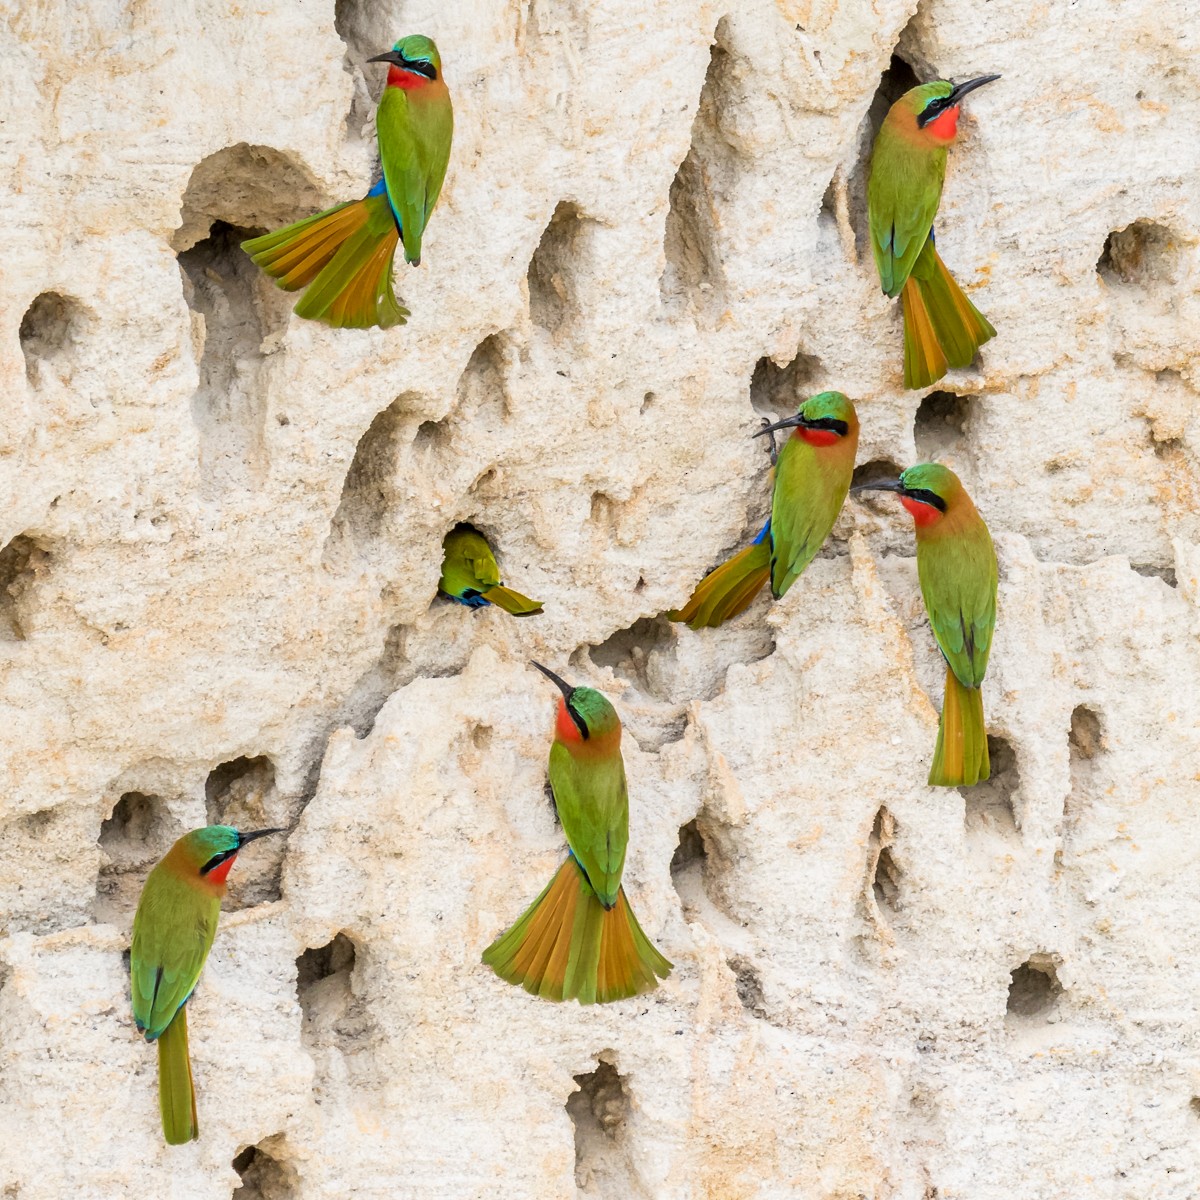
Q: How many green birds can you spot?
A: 7